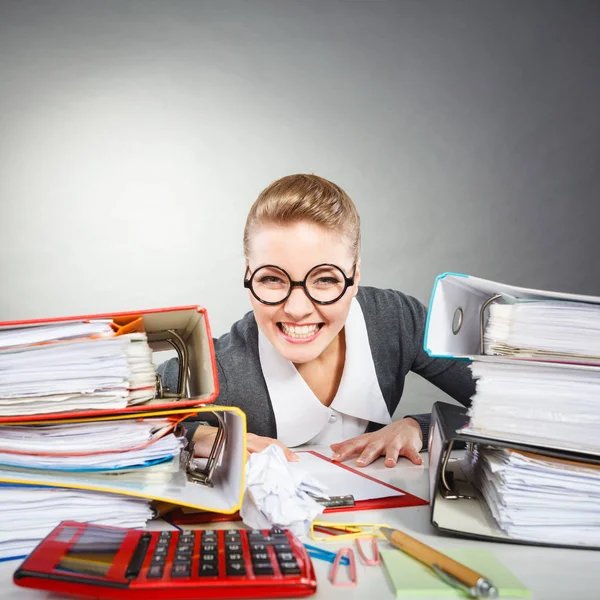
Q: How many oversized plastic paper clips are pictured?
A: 4